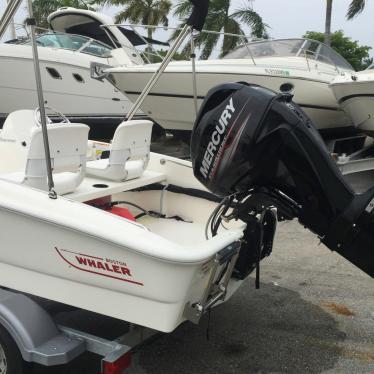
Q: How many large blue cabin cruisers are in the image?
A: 0